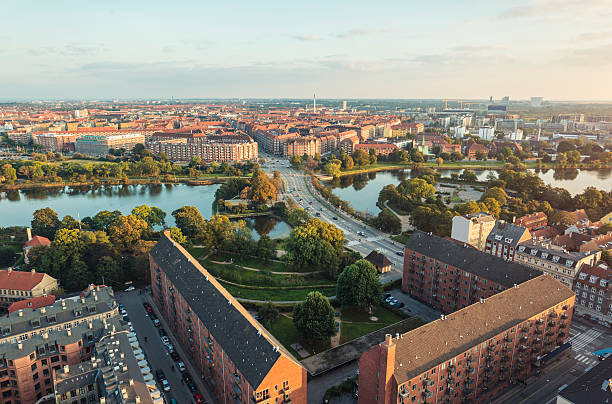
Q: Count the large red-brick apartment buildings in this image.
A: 3